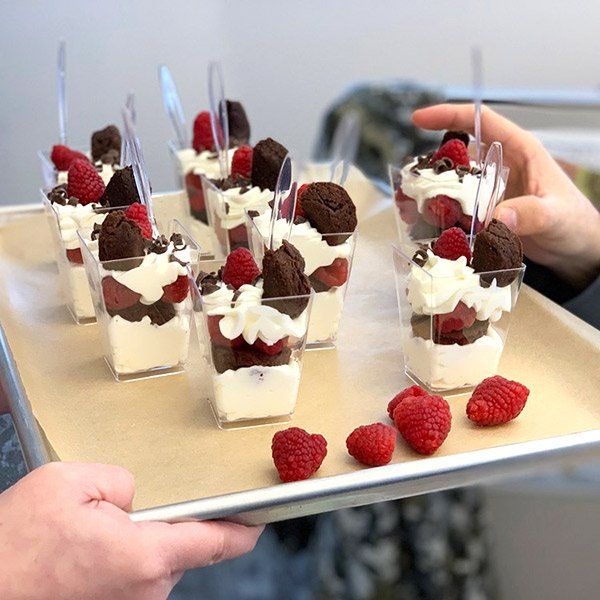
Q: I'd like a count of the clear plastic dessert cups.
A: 9